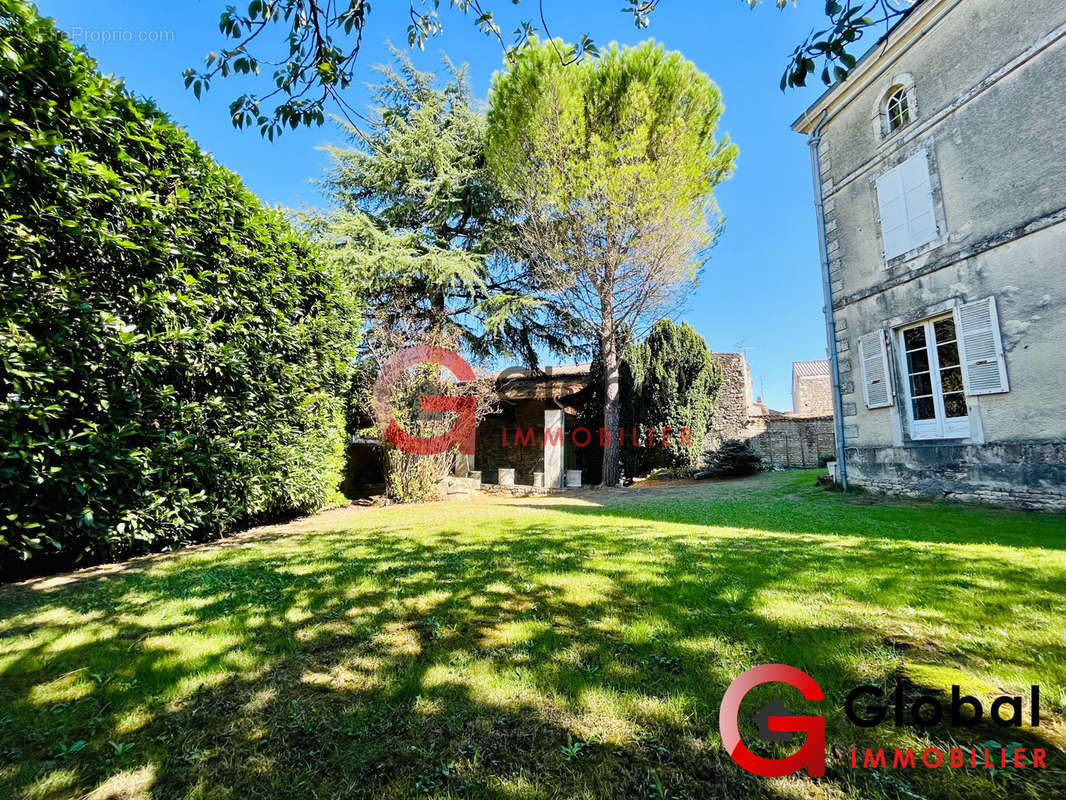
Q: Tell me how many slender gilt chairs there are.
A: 0